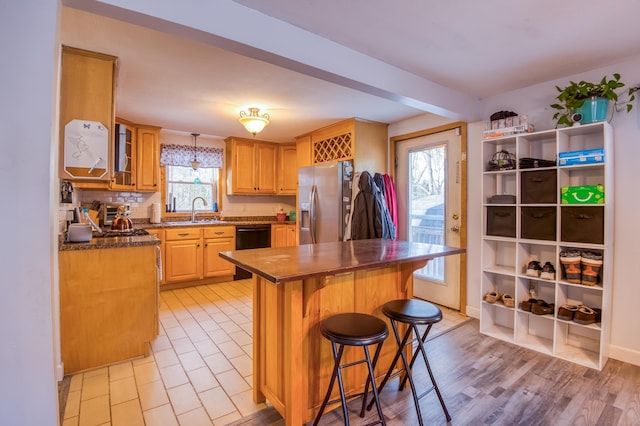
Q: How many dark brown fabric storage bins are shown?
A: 4